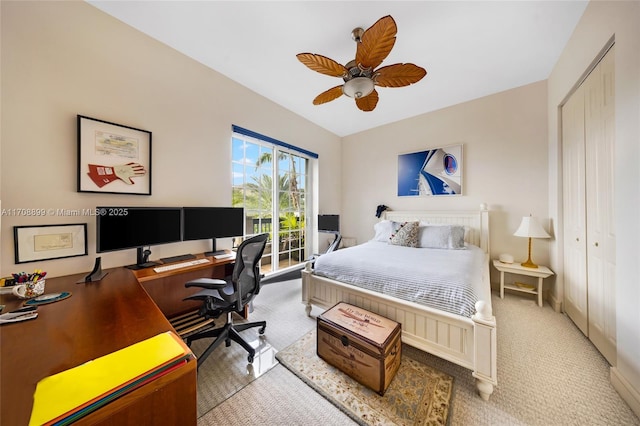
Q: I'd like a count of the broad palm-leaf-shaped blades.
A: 5